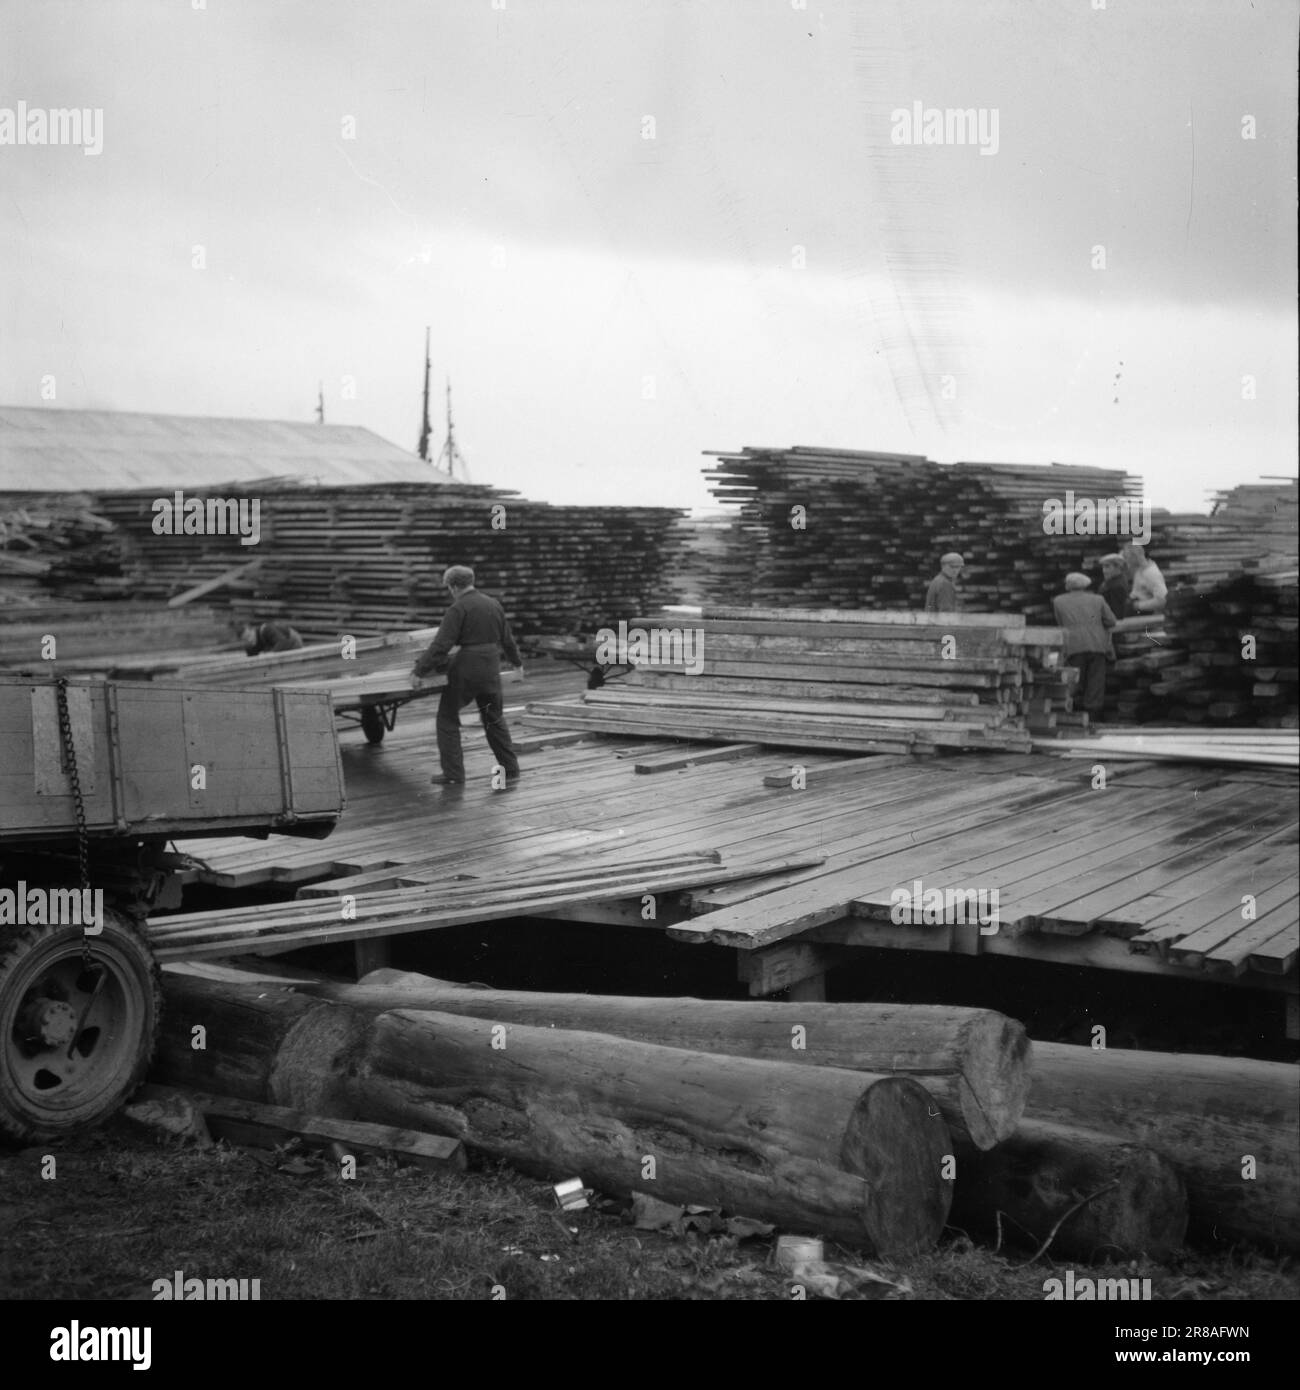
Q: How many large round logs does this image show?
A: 5